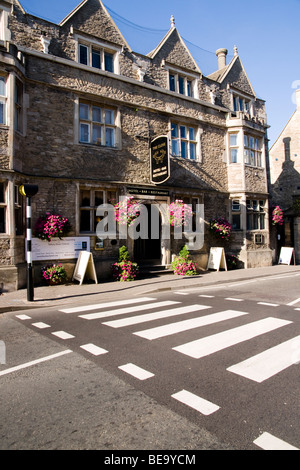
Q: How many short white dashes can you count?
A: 12